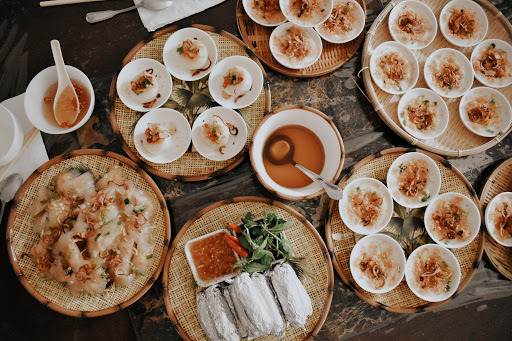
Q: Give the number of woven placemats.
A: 7